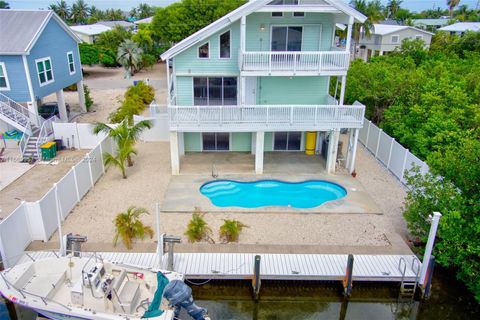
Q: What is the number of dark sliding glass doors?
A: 4